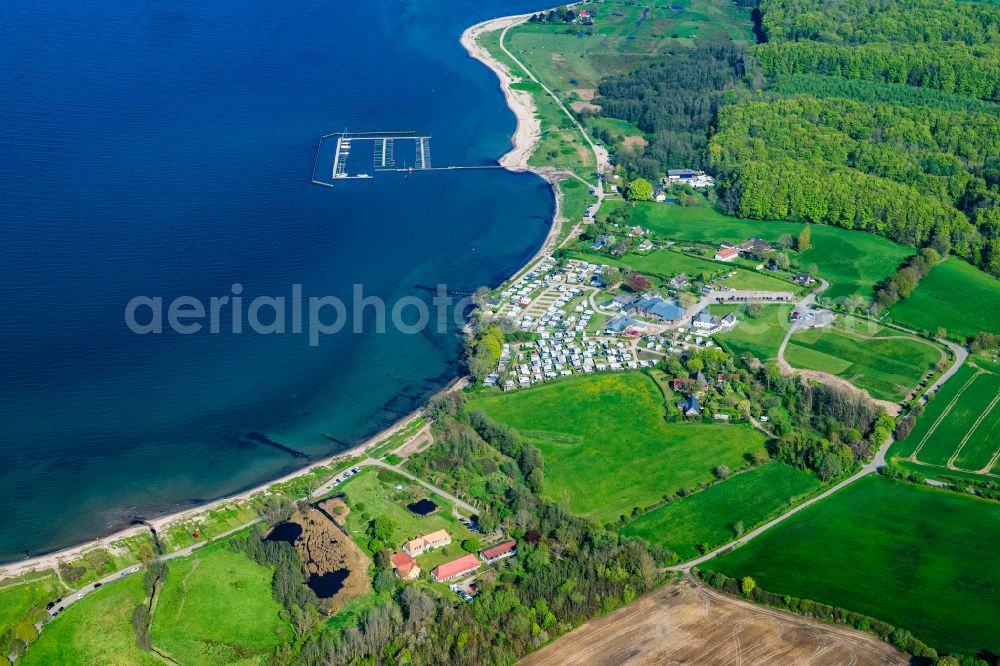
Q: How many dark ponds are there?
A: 3